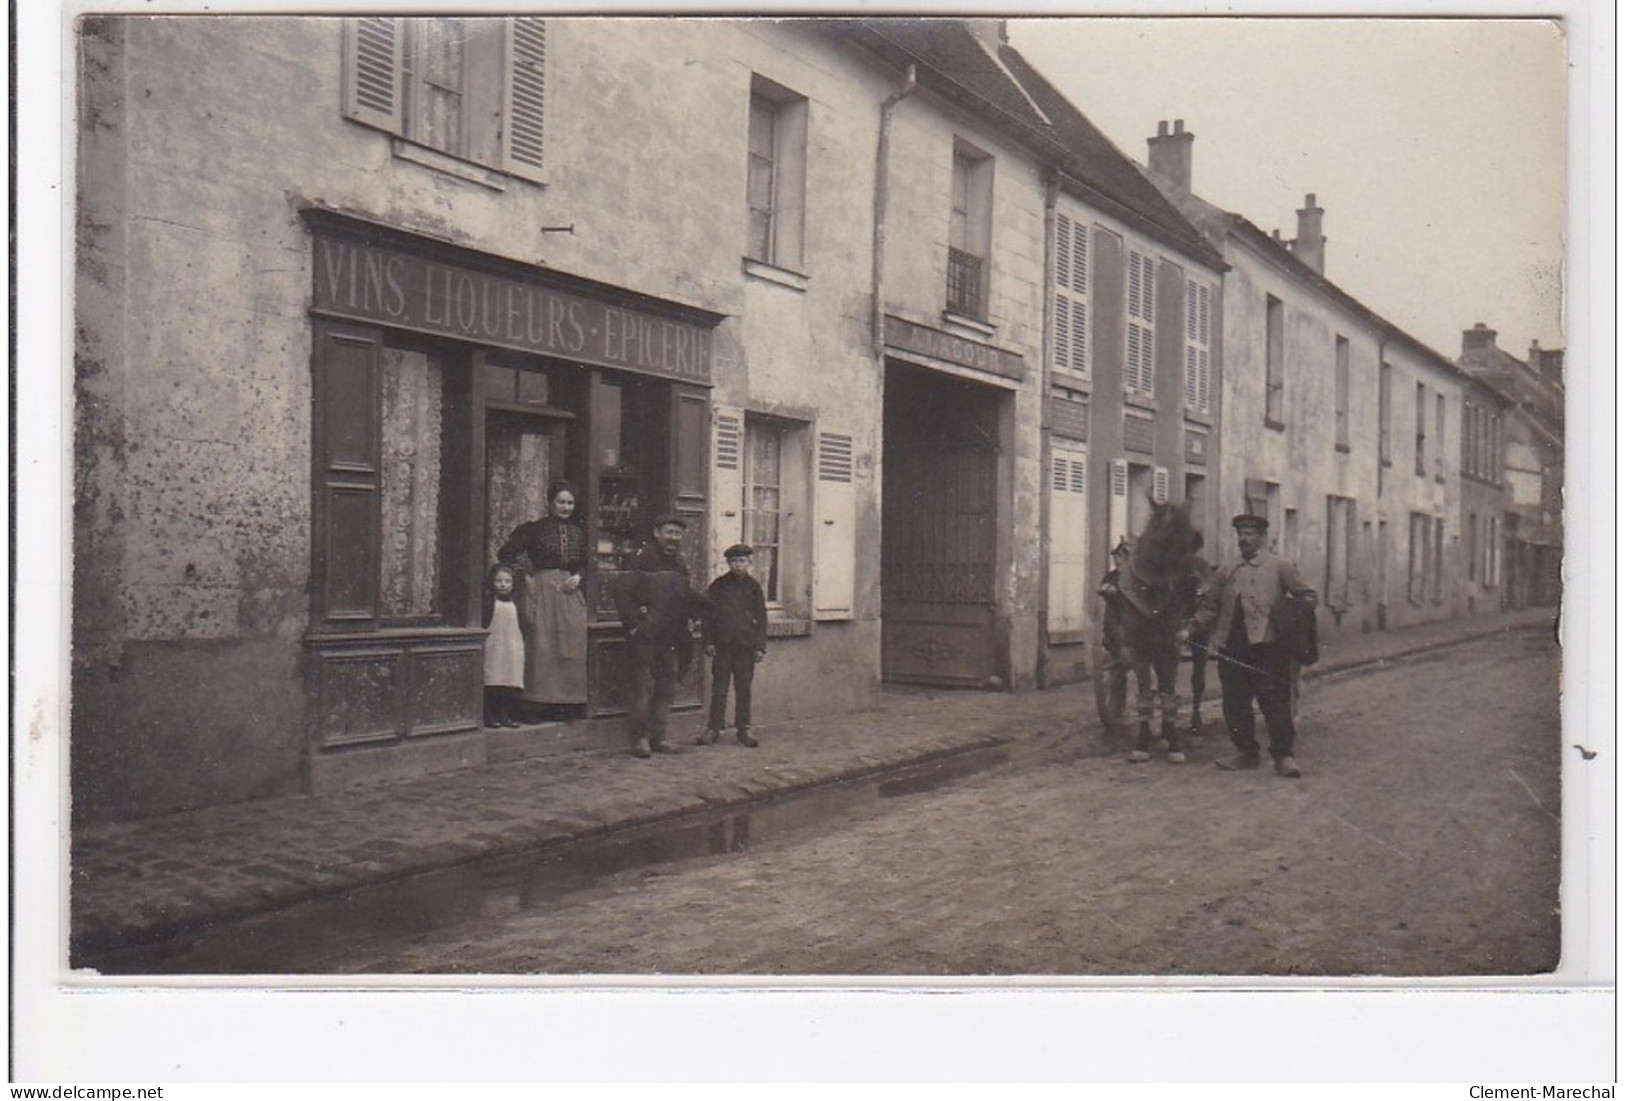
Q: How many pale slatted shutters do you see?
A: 14